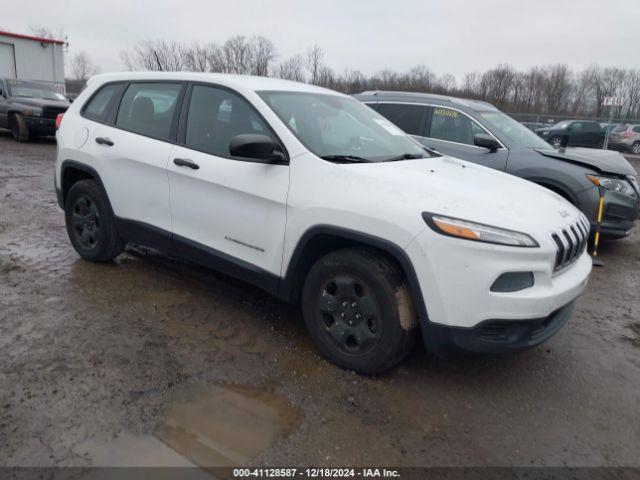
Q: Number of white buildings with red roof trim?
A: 1